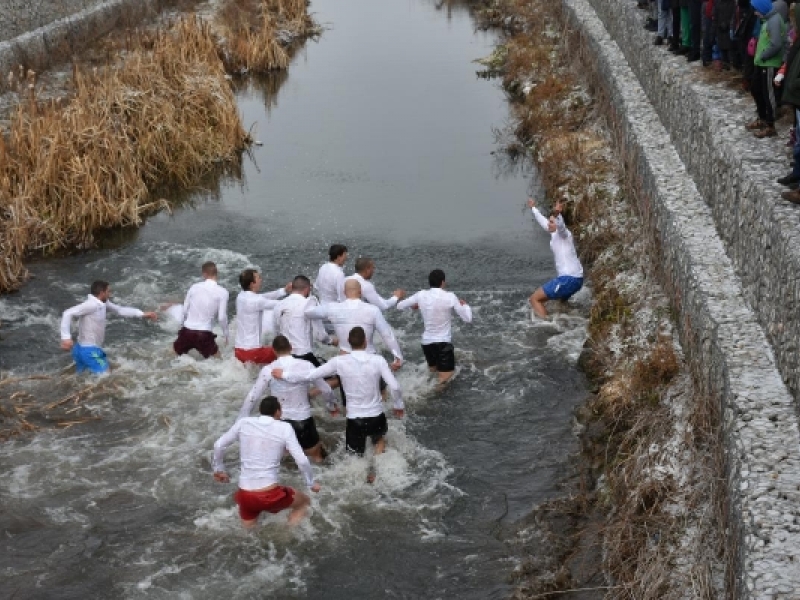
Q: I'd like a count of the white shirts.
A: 12